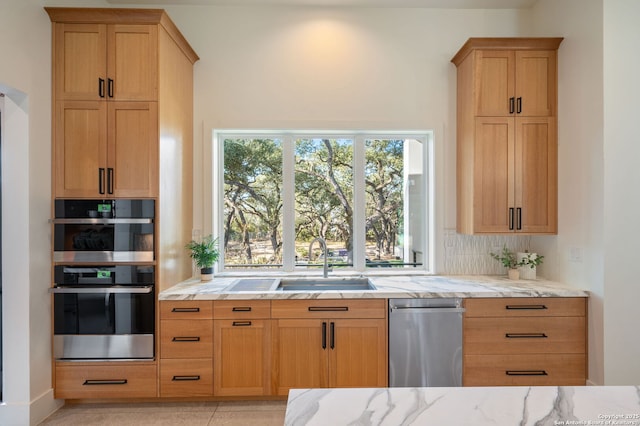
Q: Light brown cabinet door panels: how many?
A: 11